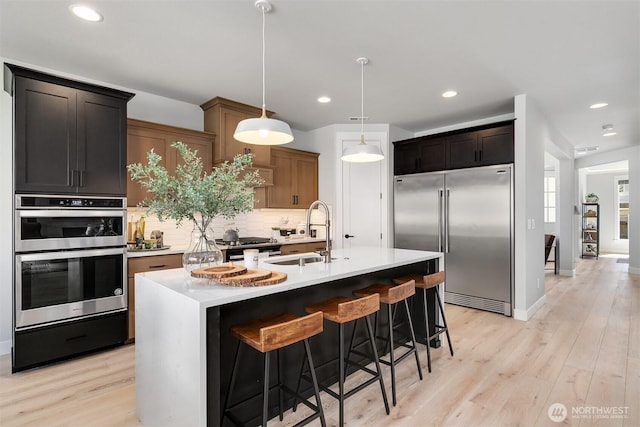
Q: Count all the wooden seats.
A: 4